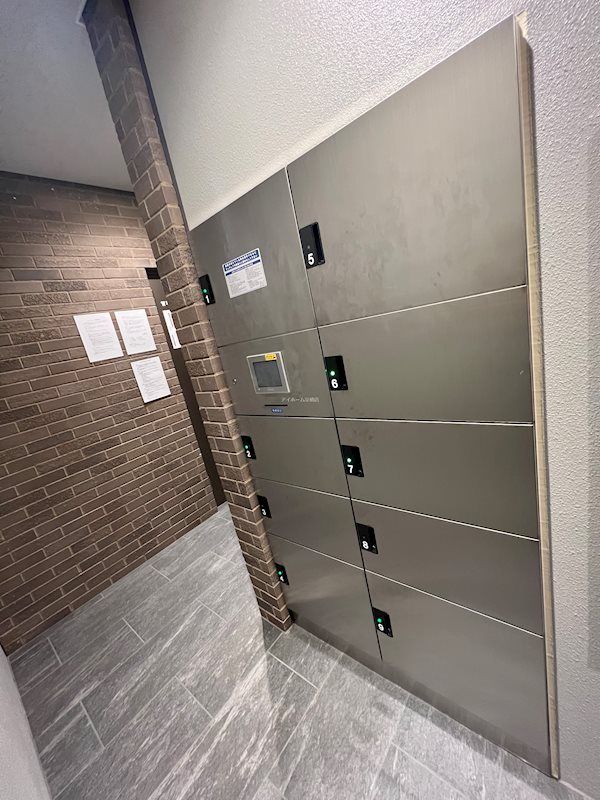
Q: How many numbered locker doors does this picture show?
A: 9